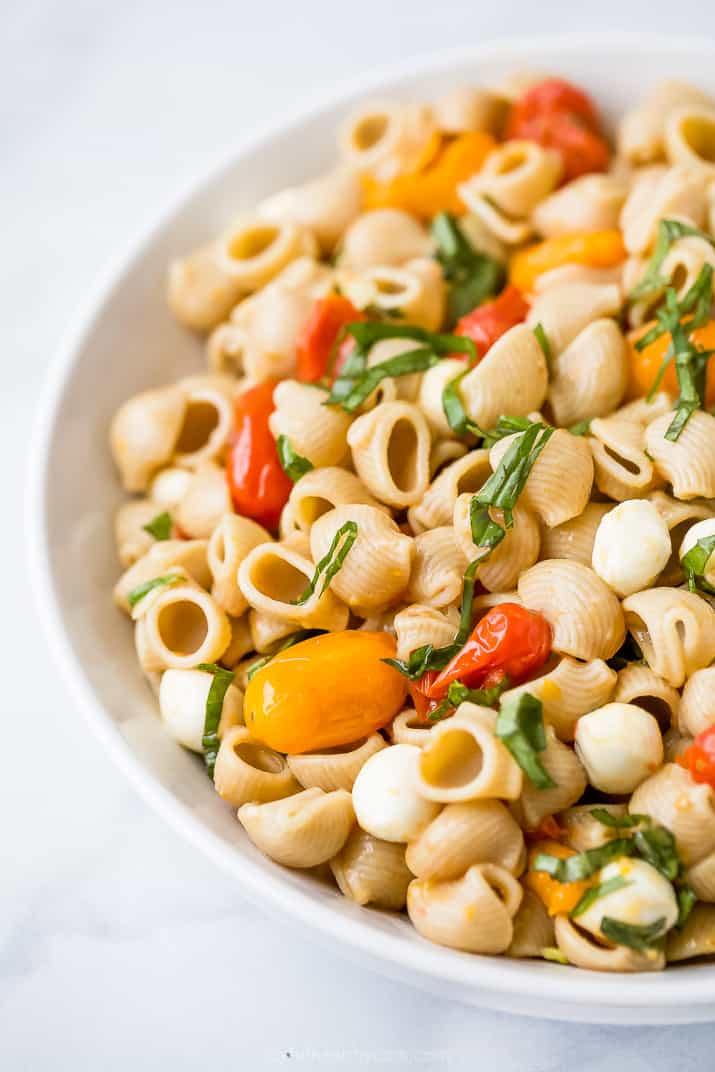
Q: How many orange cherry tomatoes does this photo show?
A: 5